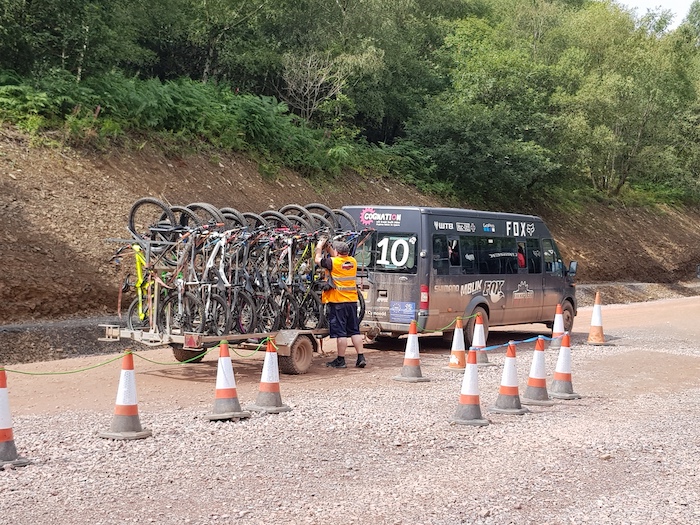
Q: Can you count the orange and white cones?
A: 13